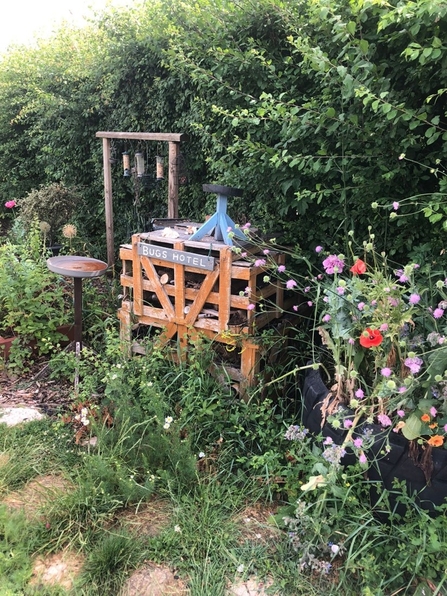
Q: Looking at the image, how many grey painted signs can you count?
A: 1